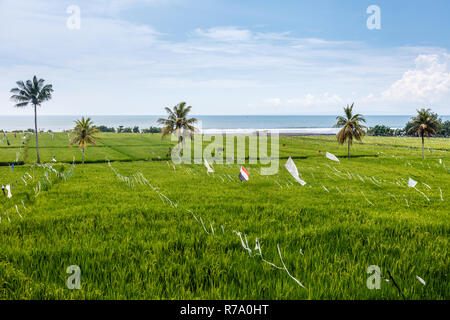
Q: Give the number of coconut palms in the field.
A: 5